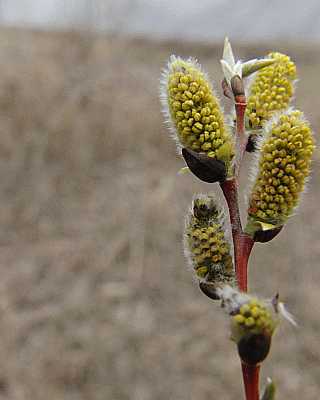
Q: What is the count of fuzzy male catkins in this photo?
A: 5